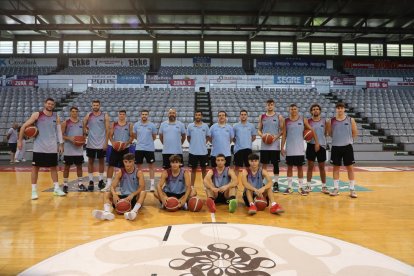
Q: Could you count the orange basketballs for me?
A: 9